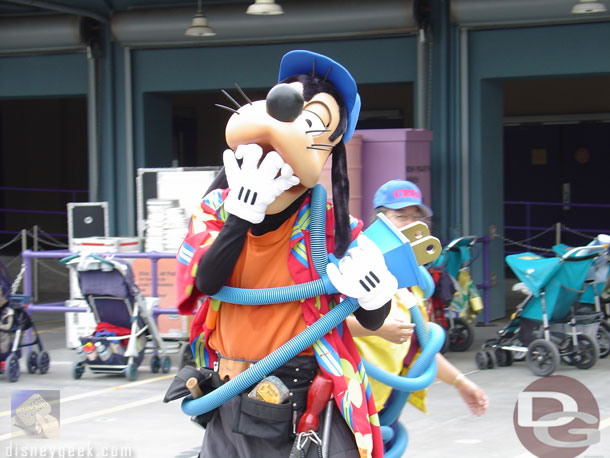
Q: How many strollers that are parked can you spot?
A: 5